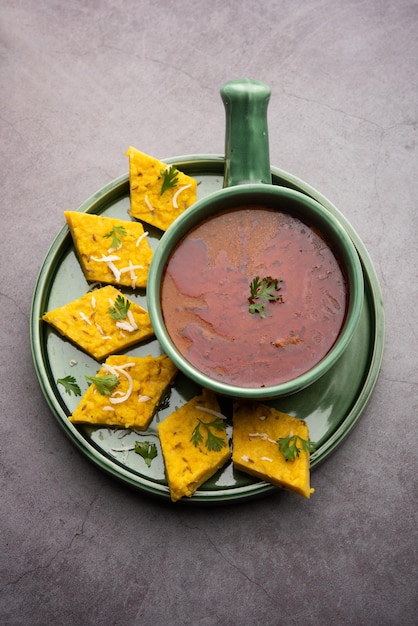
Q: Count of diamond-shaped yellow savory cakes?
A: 6